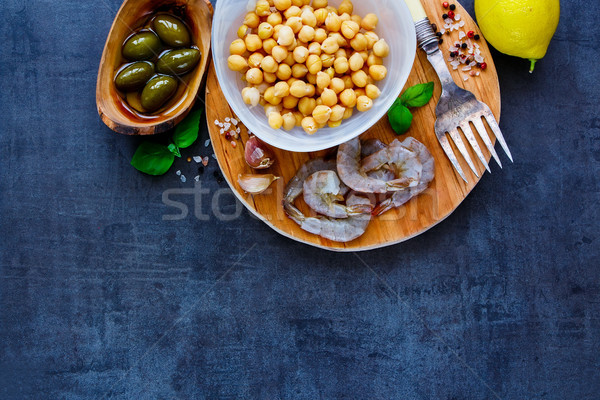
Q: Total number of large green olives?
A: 5